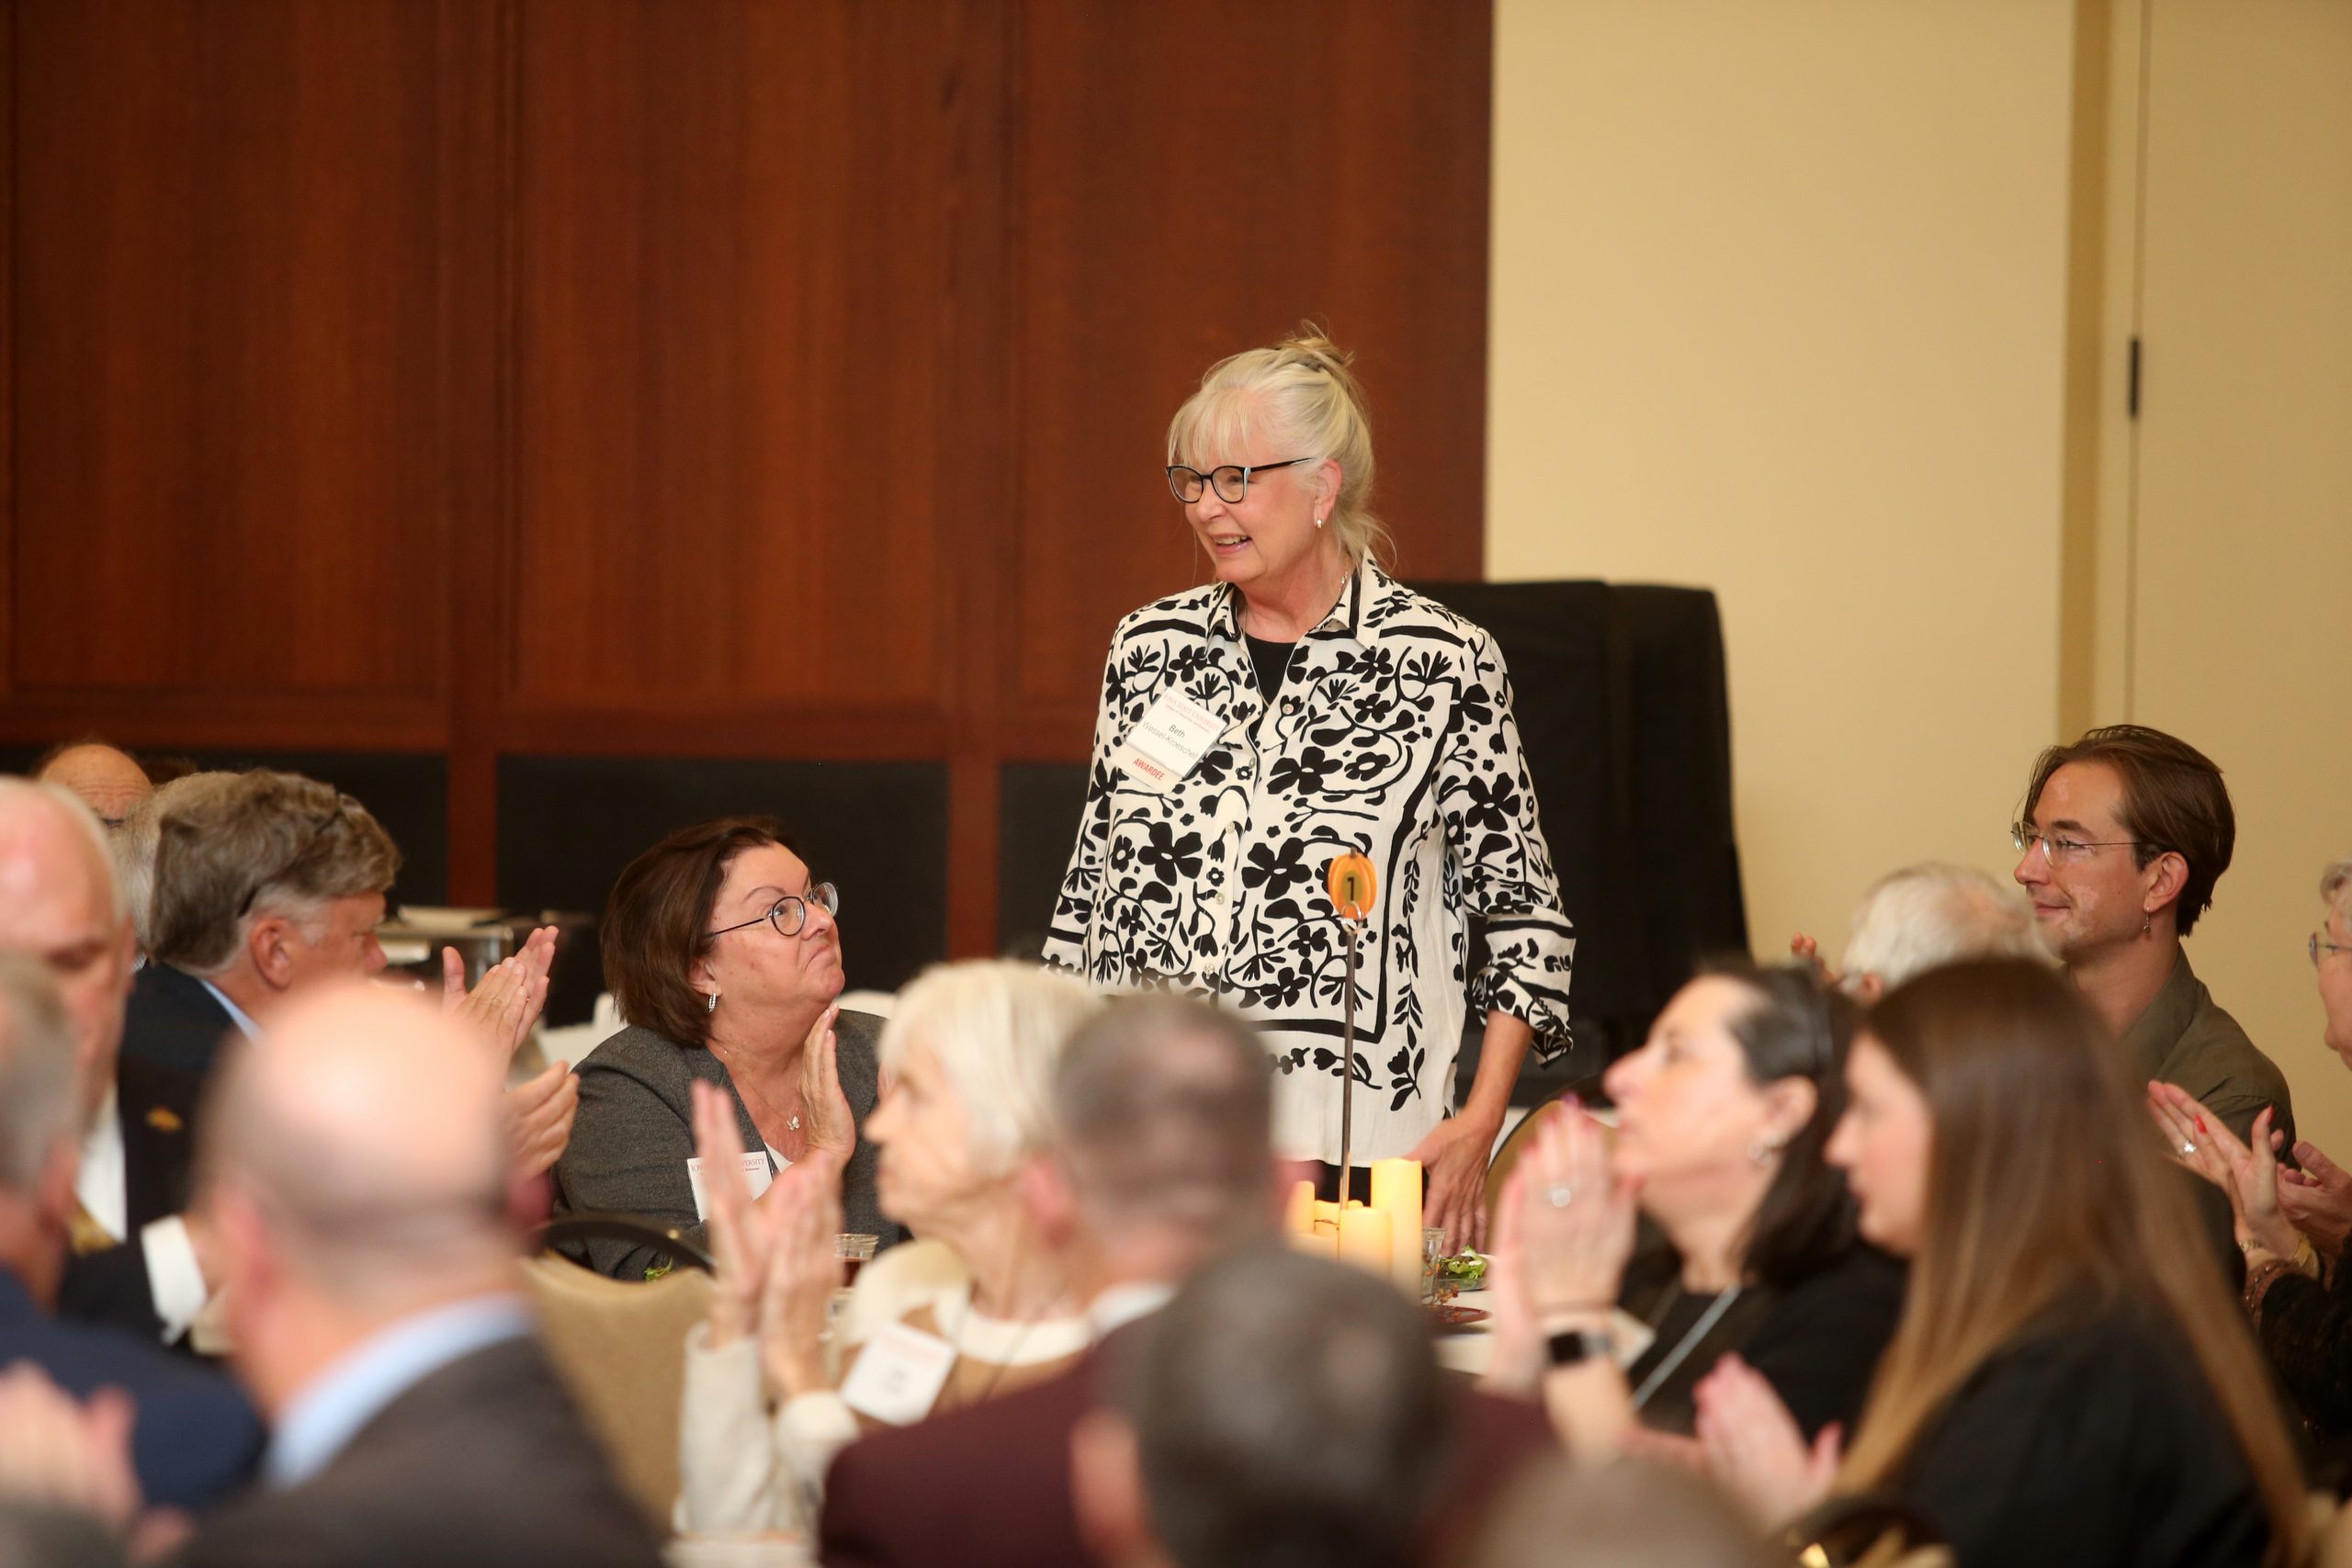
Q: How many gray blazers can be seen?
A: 2